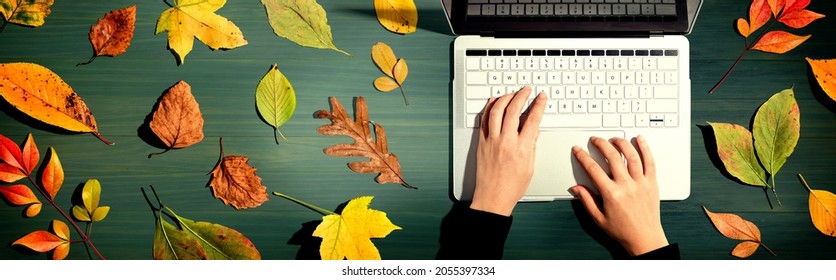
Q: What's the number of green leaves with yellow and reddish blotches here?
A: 4